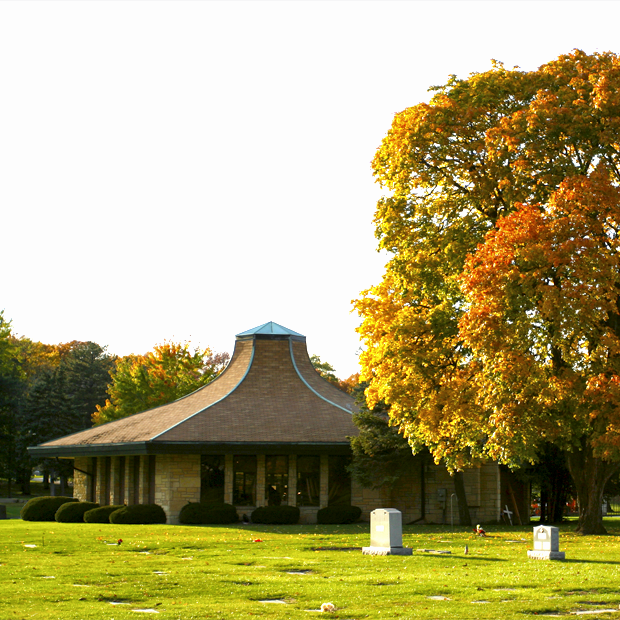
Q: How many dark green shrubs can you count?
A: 7